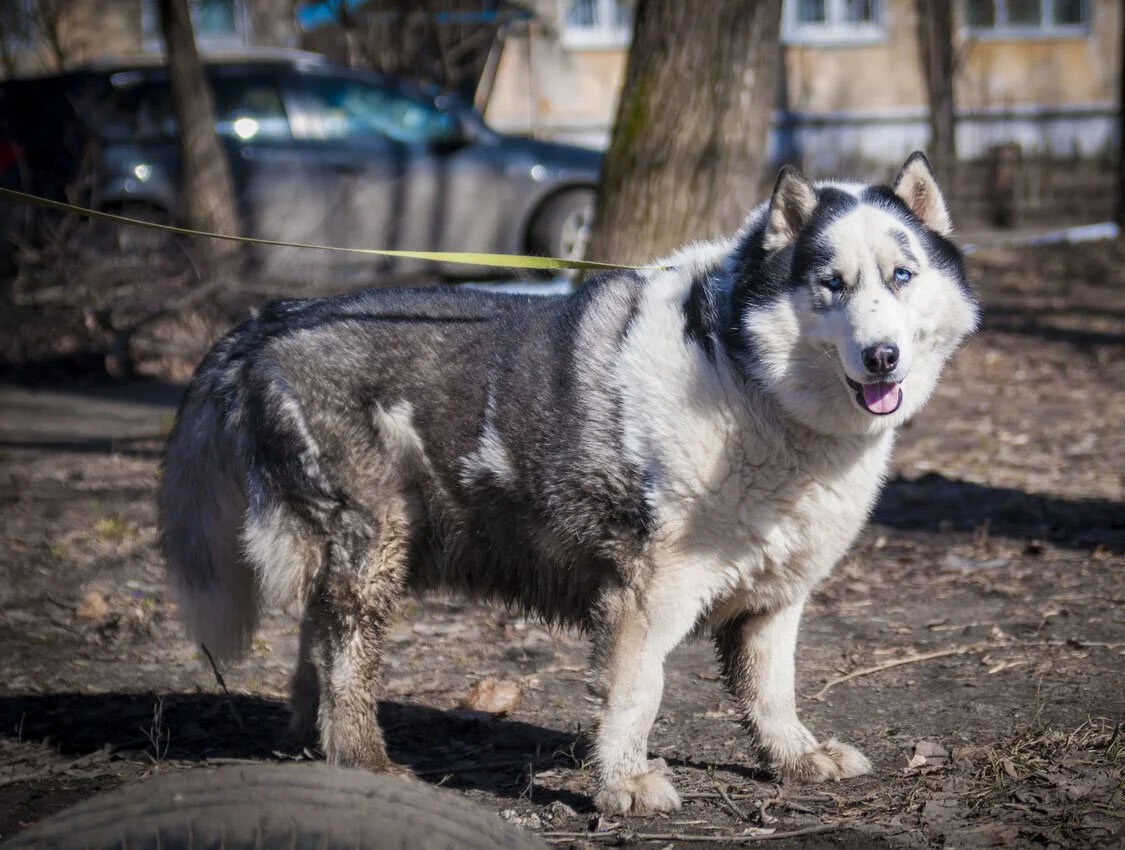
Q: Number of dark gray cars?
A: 1